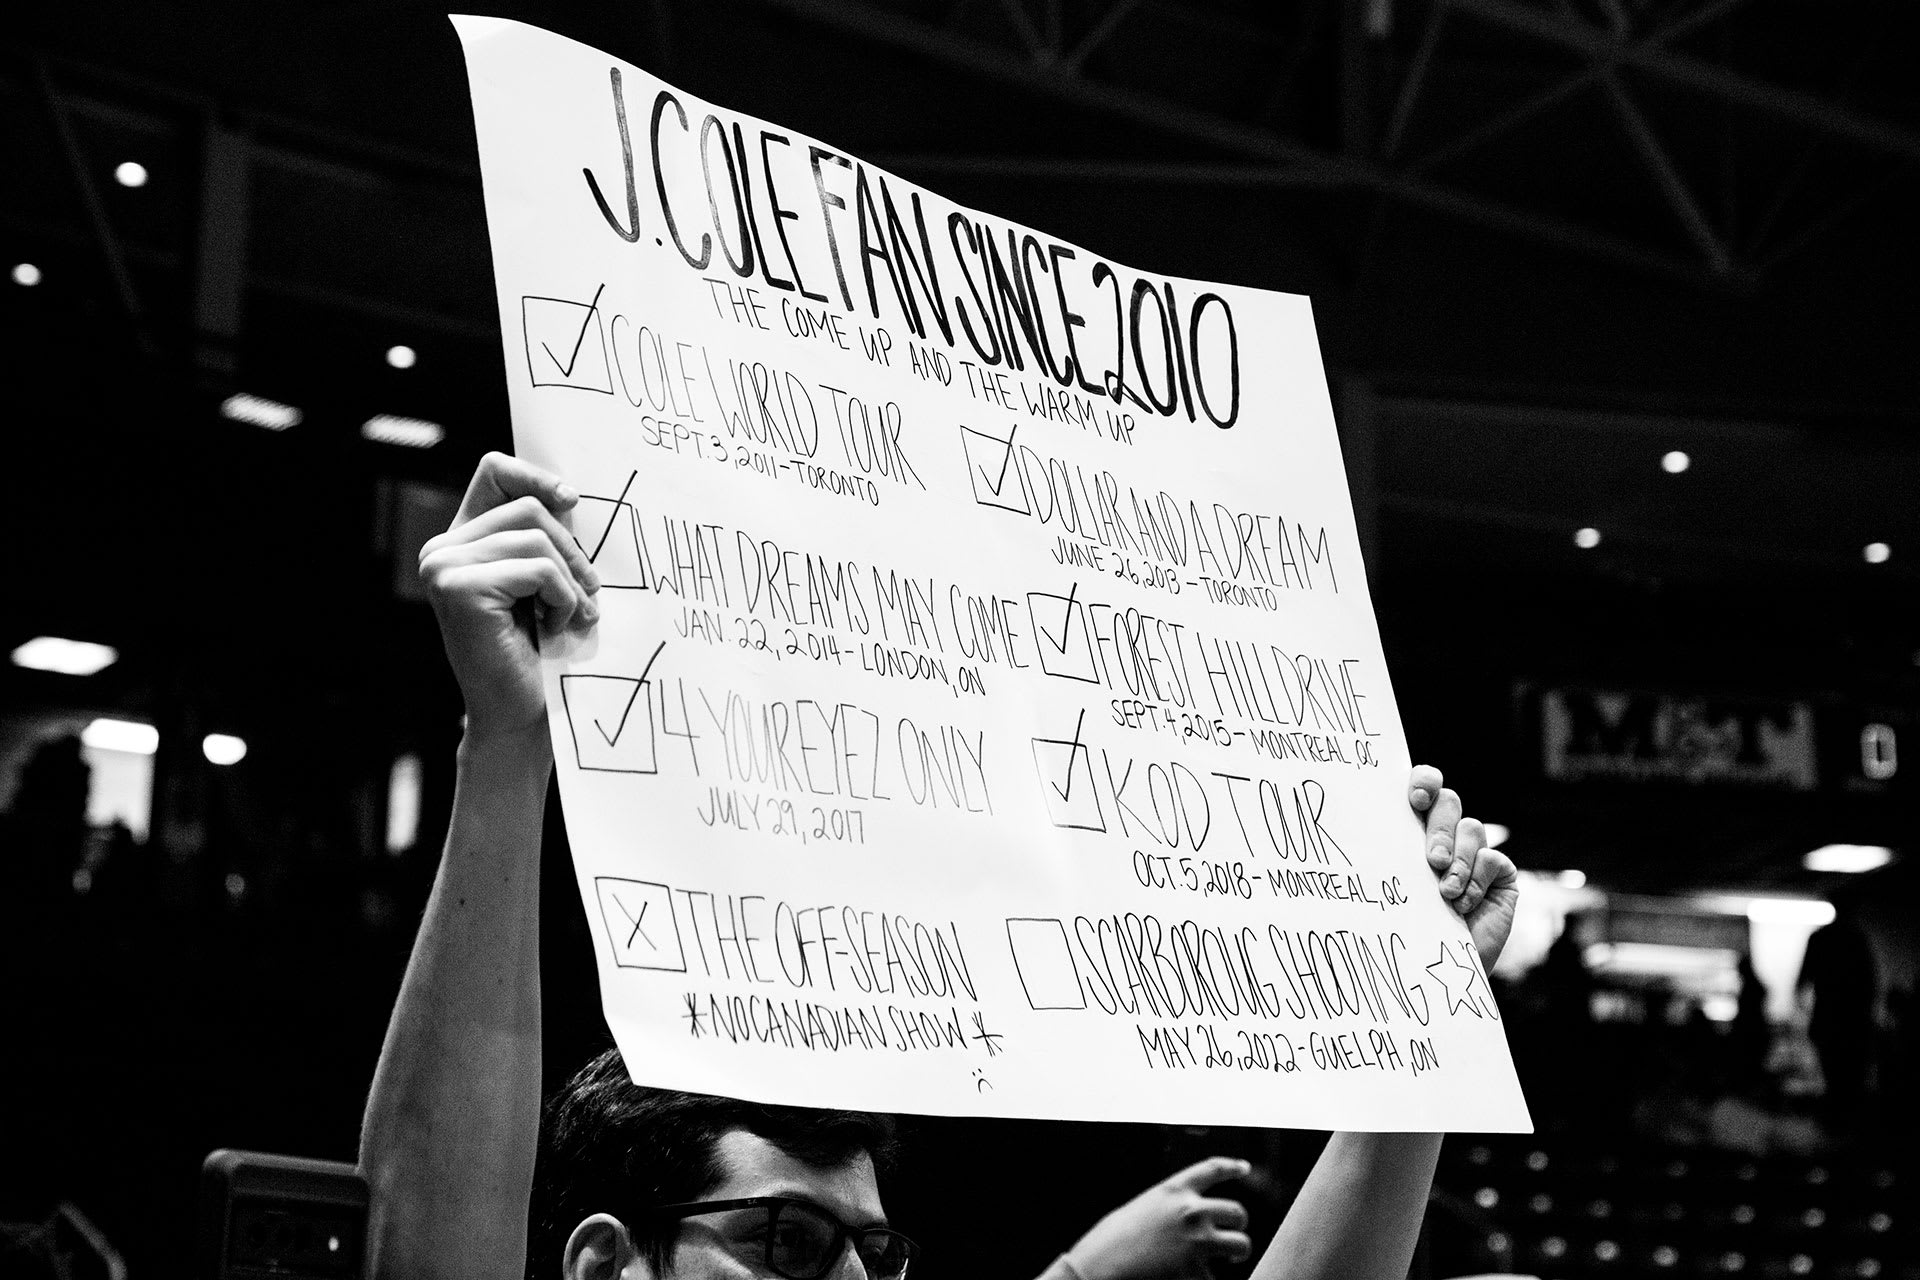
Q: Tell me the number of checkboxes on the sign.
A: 8